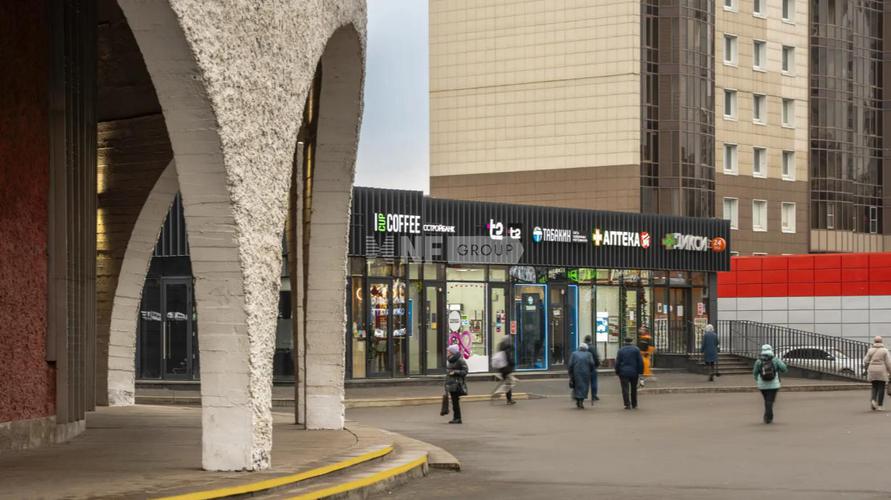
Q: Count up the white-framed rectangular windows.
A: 15